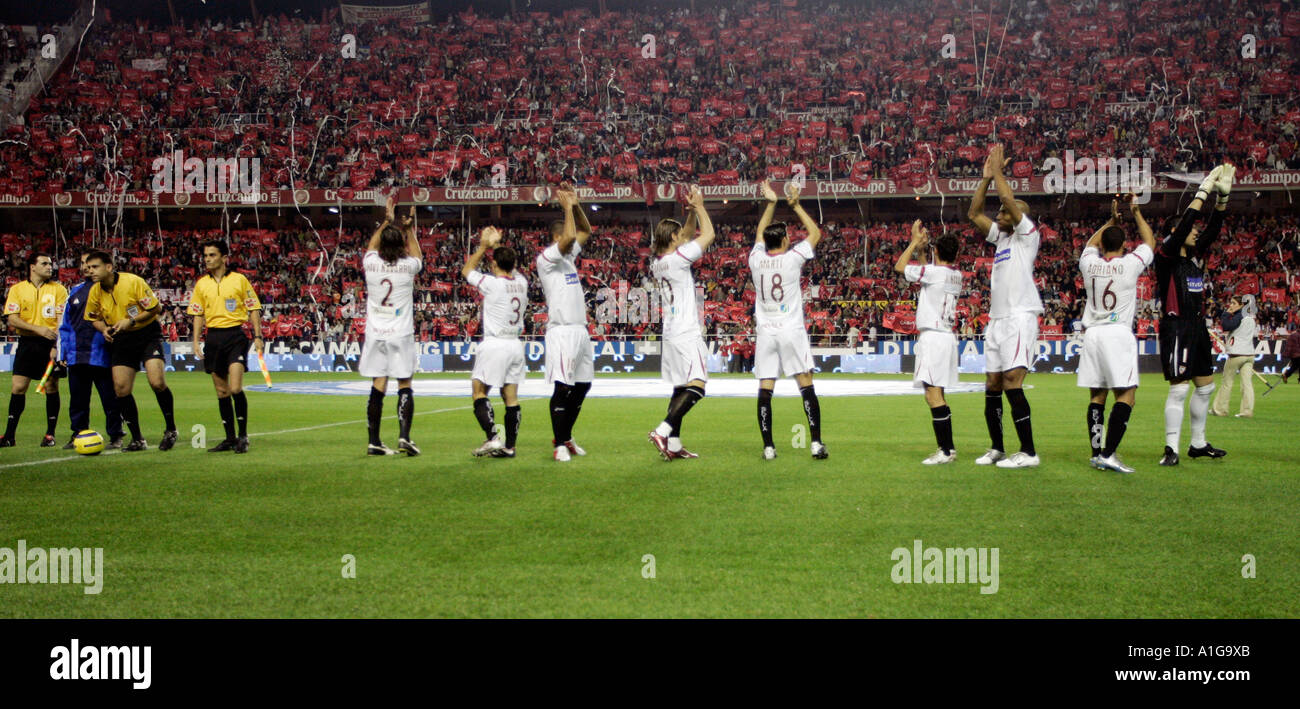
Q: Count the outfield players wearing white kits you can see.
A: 8